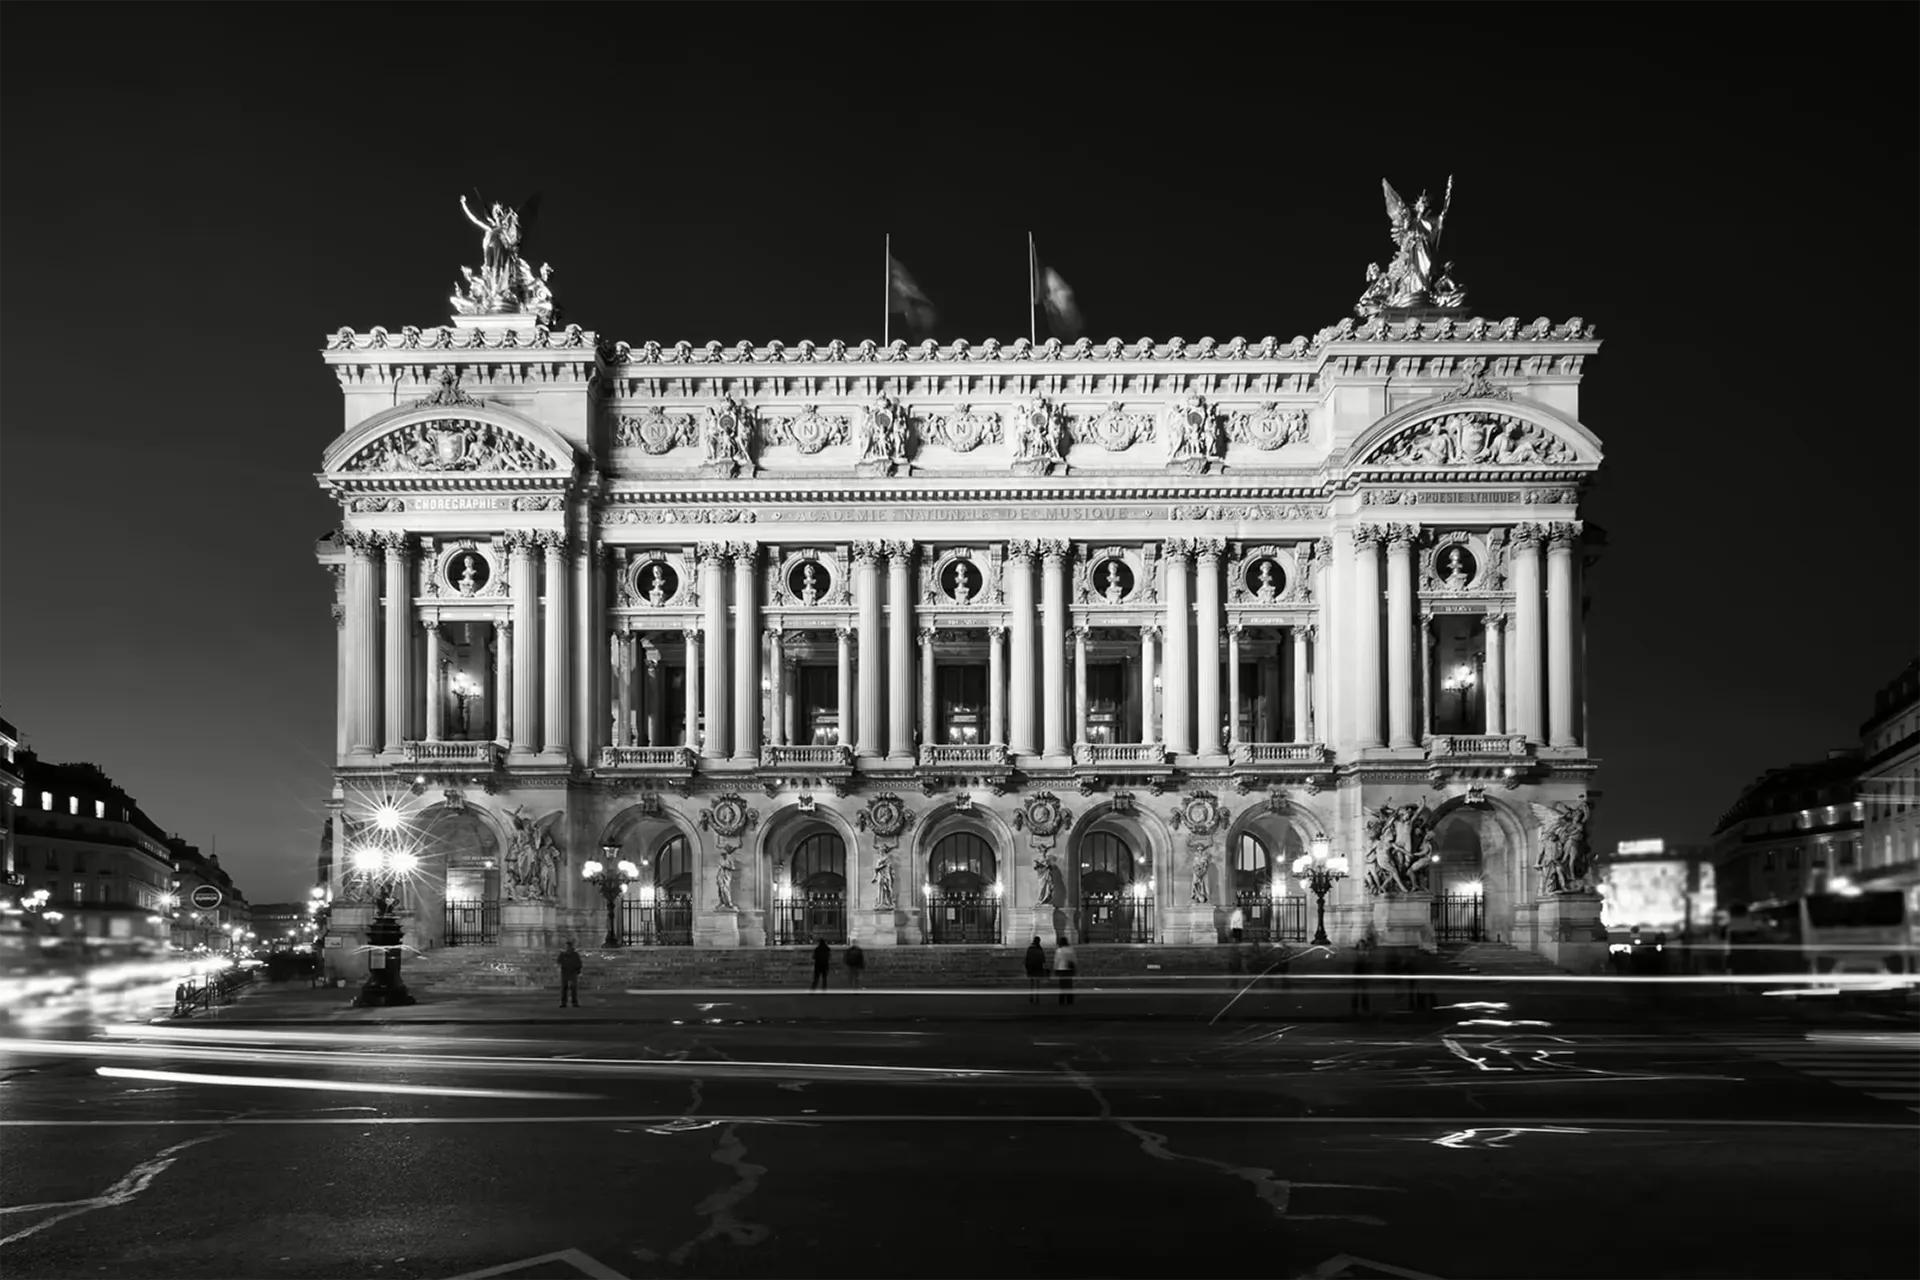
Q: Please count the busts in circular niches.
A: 7